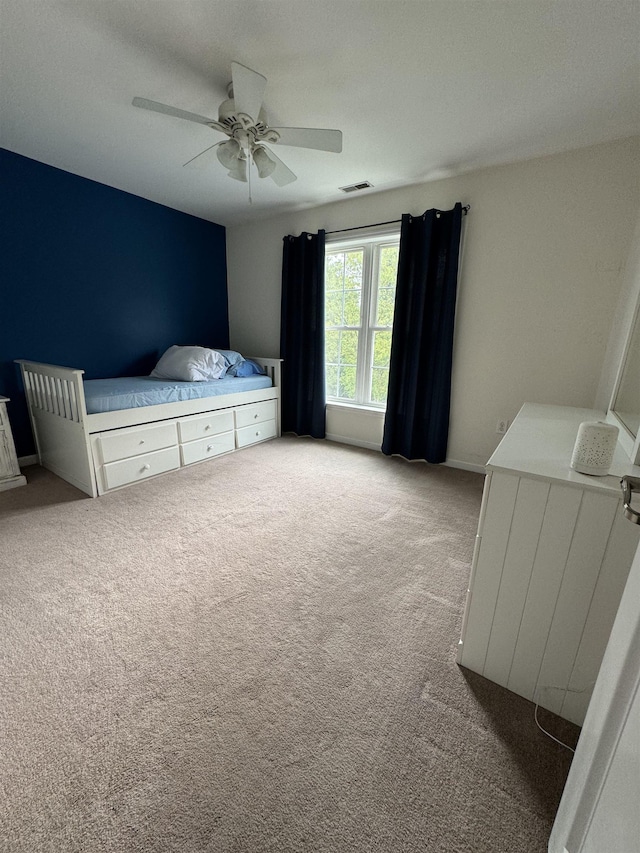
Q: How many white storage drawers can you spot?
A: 6